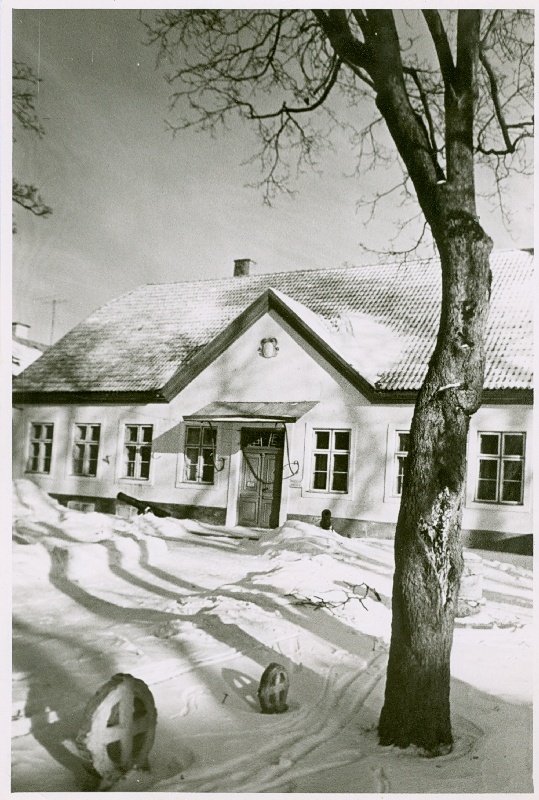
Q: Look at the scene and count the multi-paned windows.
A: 7